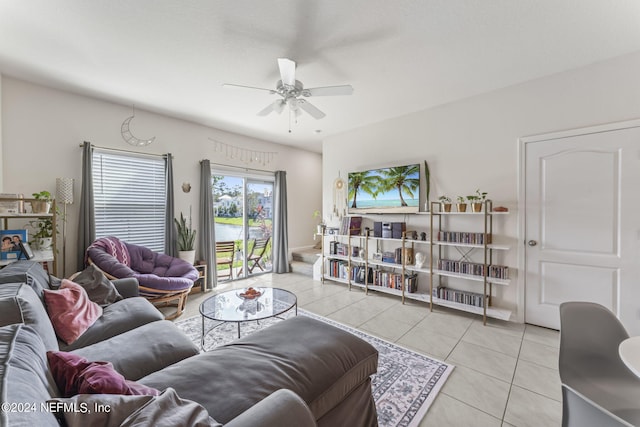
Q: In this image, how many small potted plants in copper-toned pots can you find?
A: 3